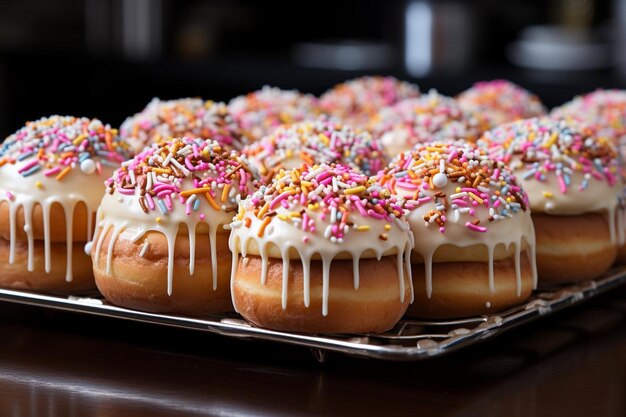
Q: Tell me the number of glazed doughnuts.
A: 12